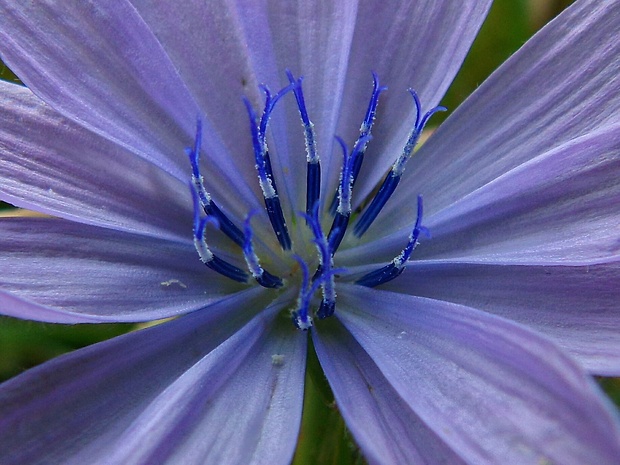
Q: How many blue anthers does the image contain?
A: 13